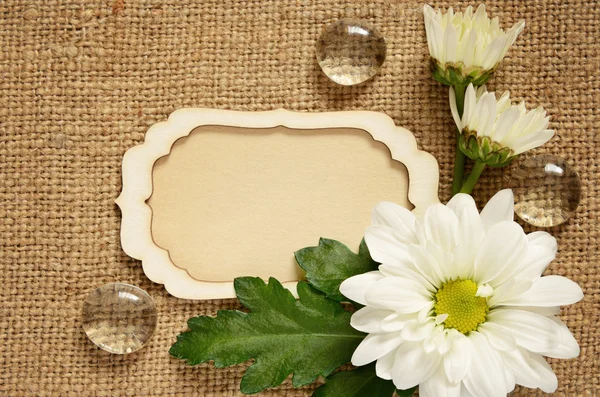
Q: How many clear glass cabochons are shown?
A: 3